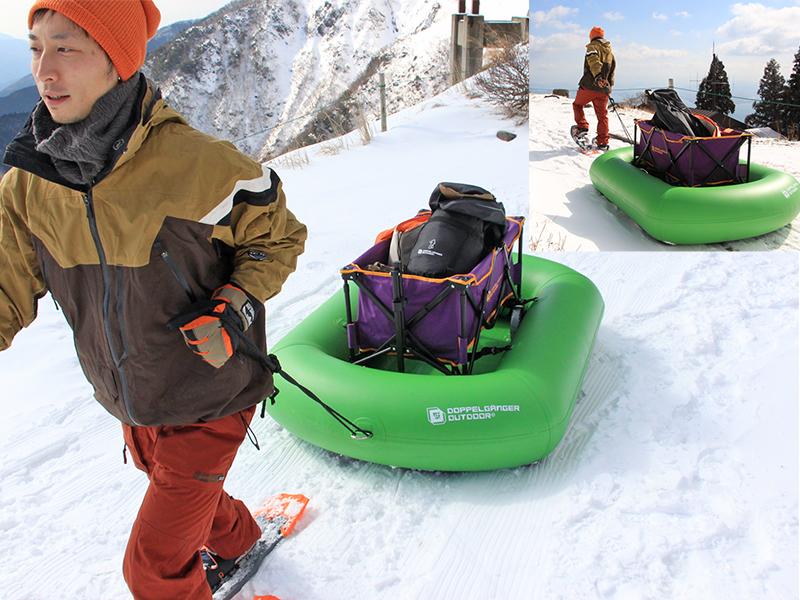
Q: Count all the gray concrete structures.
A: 1